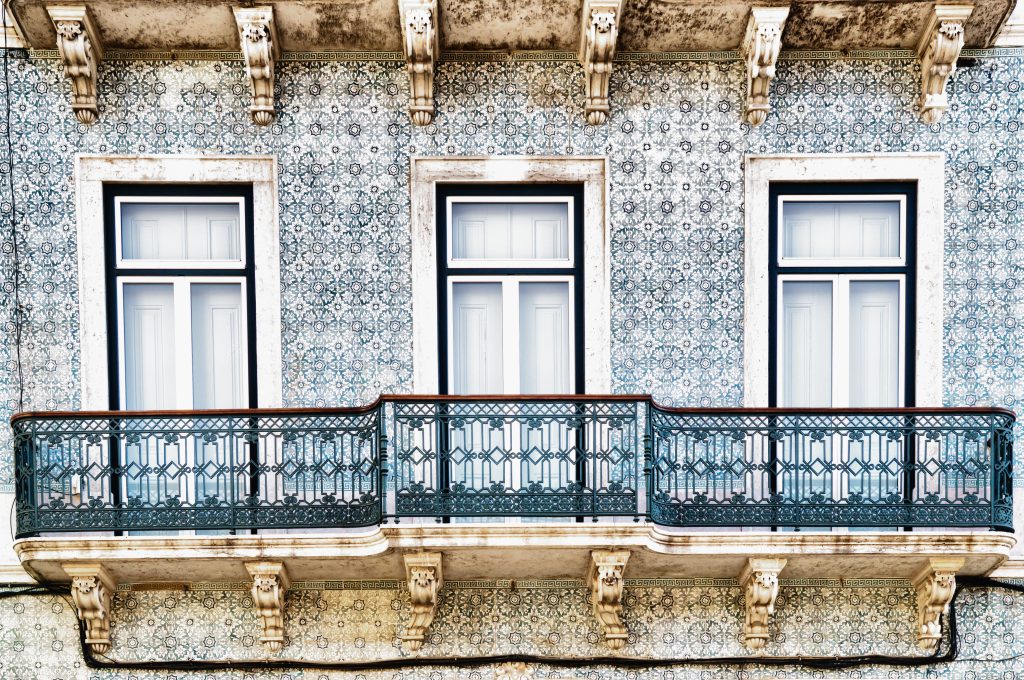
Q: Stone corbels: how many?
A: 12